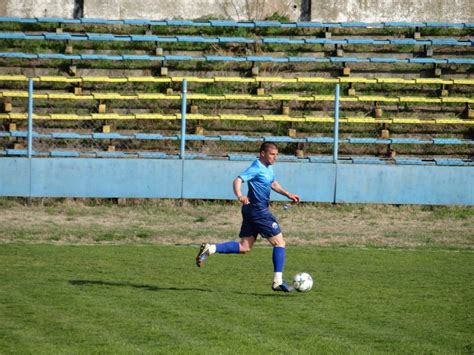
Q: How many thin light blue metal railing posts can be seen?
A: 3